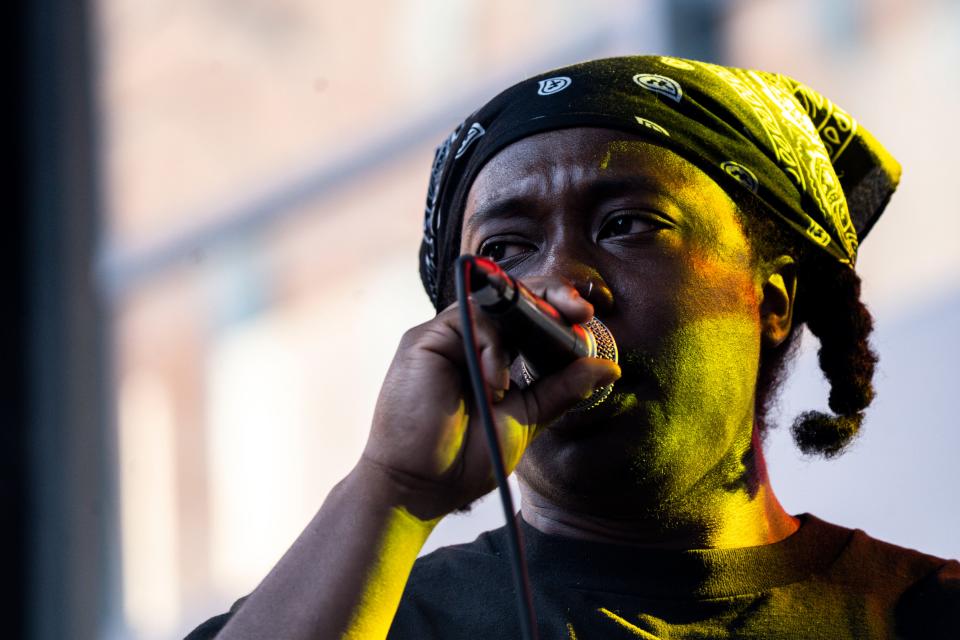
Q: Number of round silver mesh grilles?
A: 1